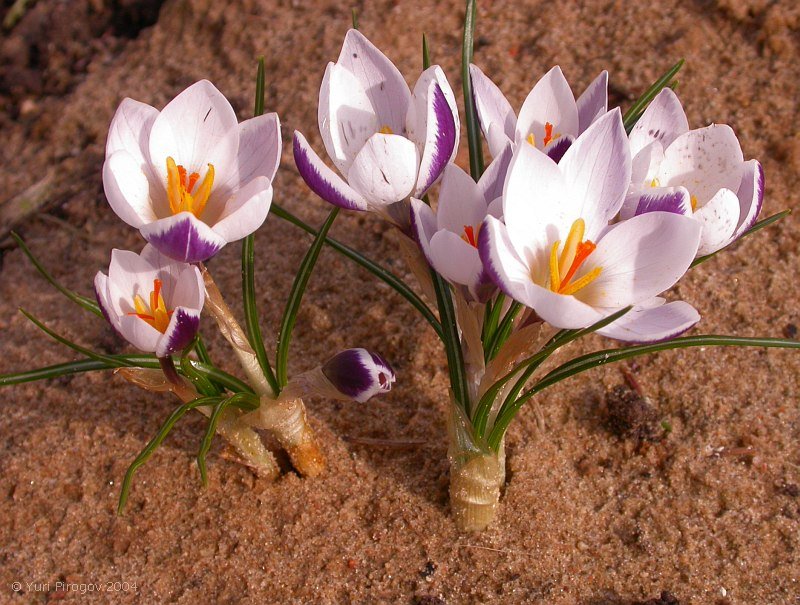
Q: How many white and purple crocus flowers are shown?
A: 8